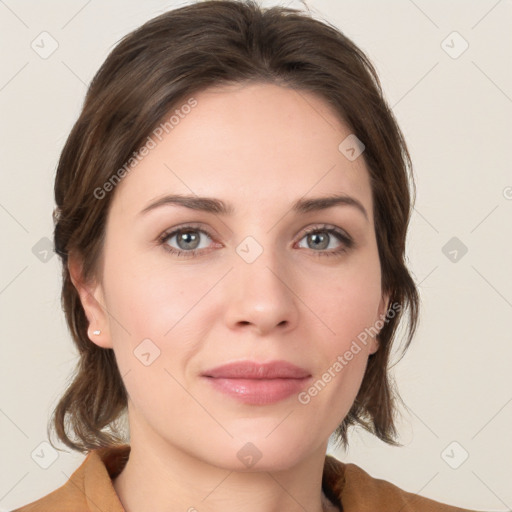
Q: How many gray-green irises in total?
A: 2